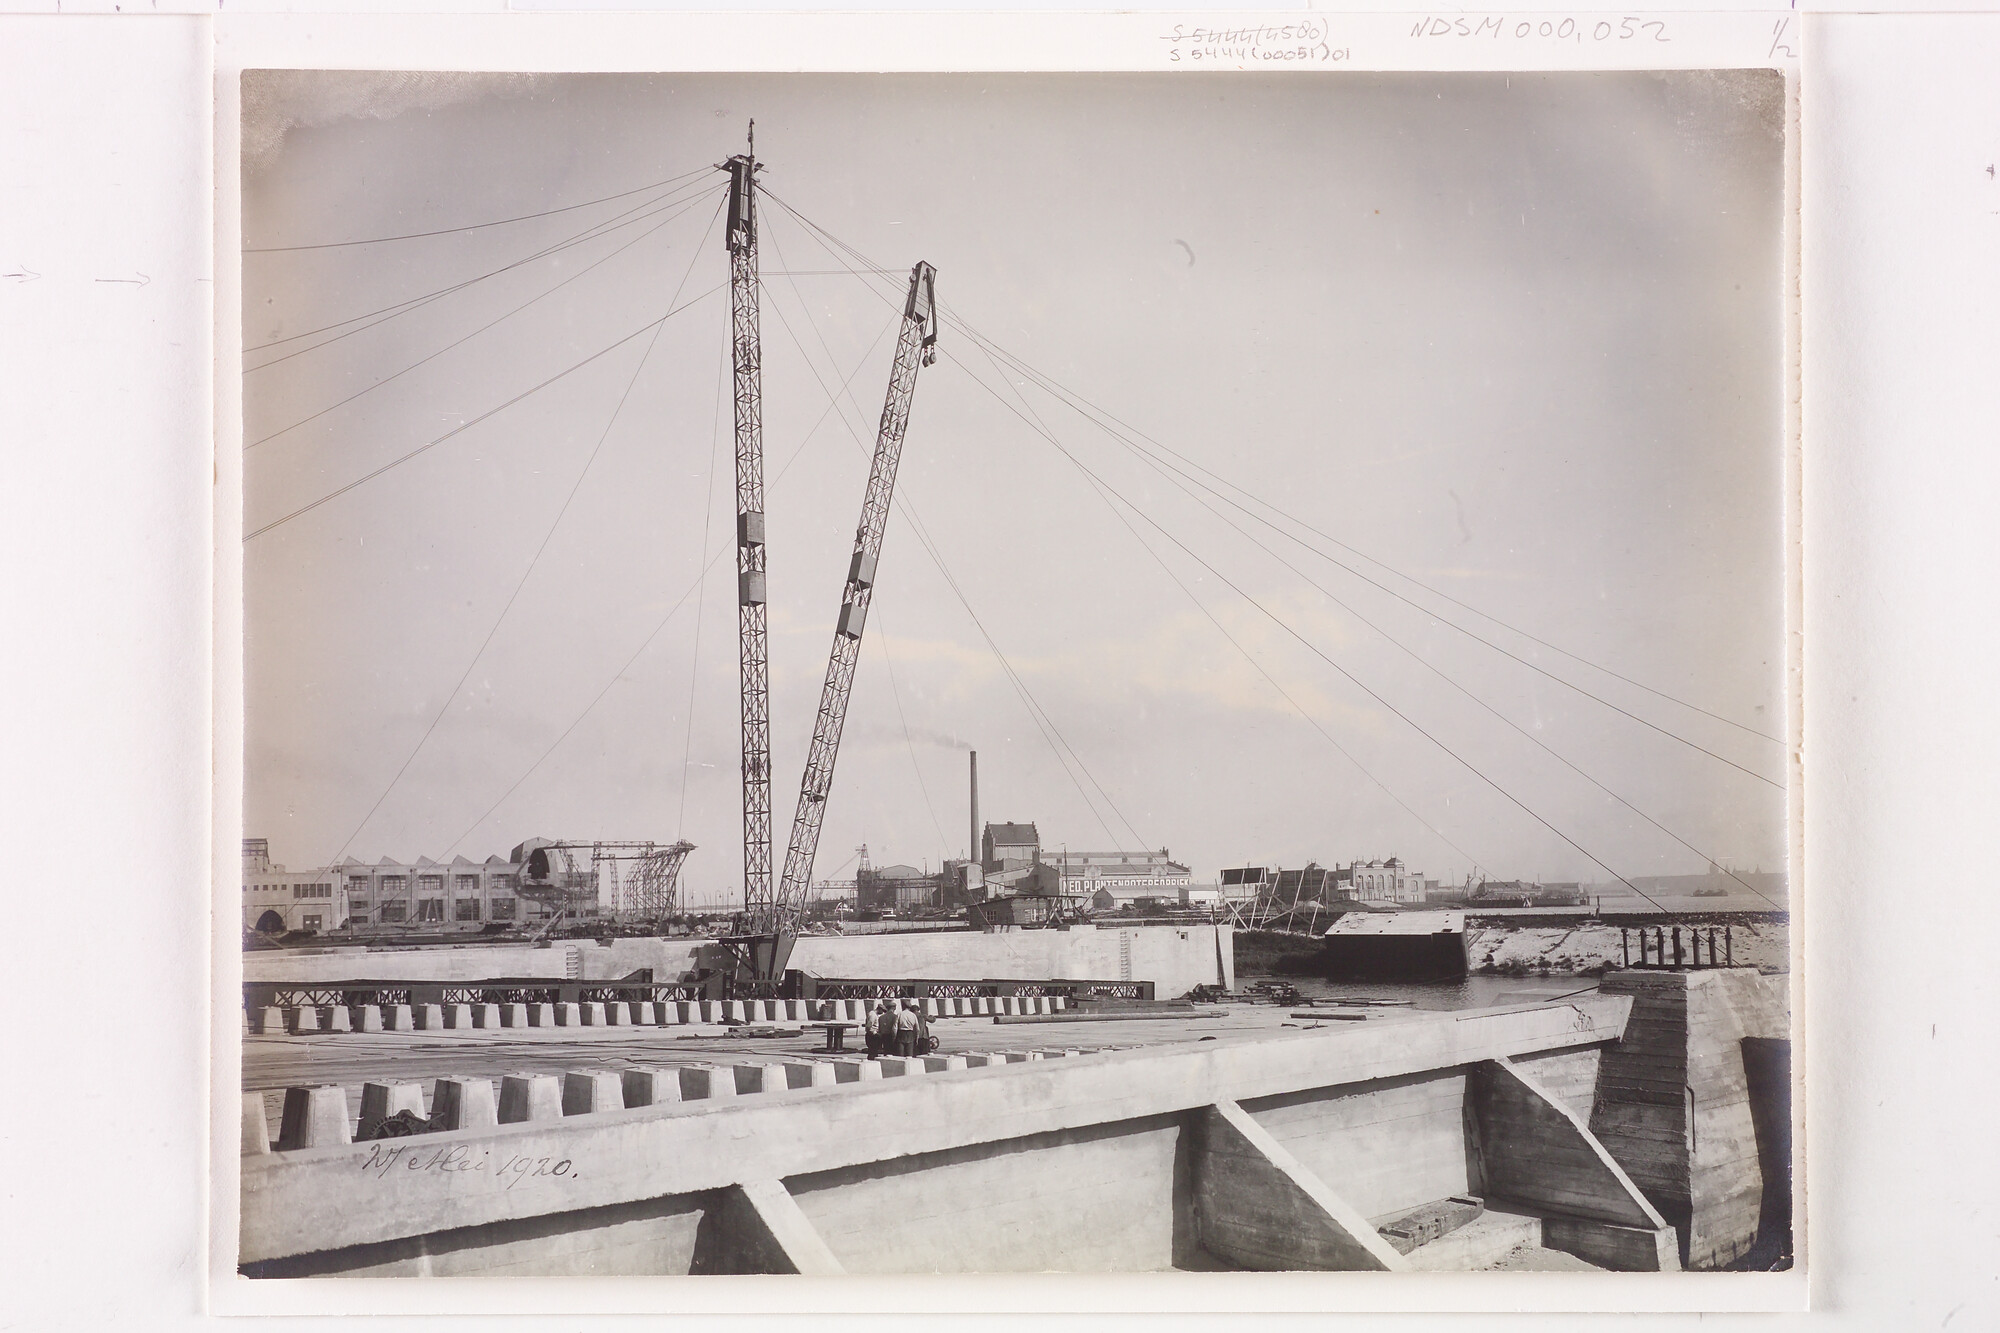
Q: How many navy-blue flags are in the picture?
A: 0